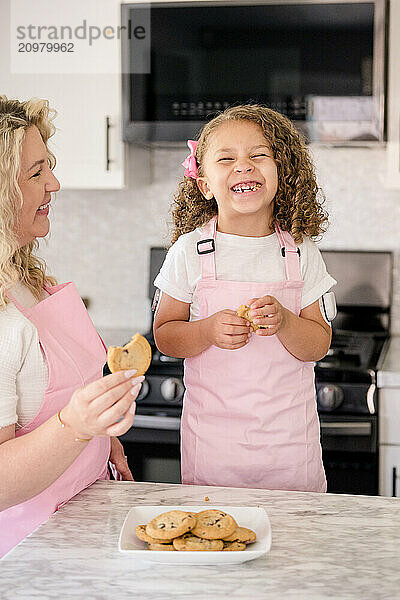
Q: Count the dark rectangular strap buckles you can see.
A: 2